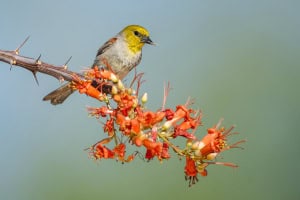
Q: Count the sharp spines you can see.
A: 5